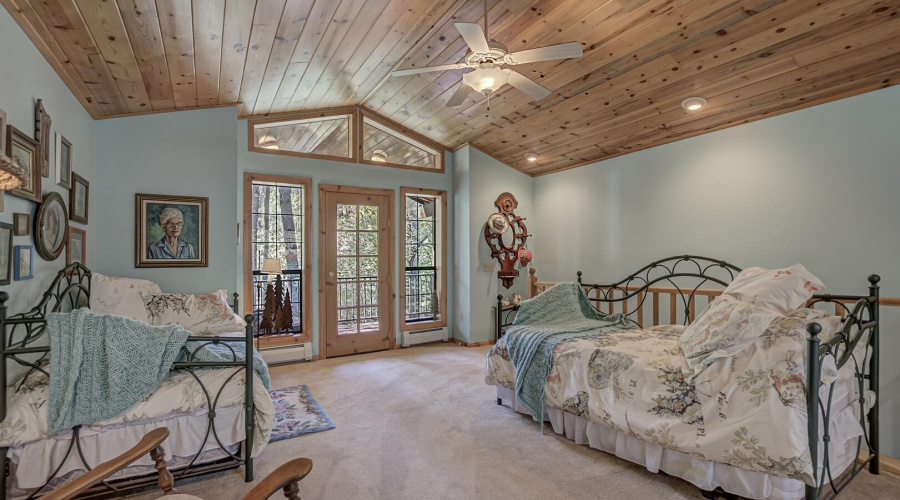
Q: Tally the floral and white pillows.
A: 4